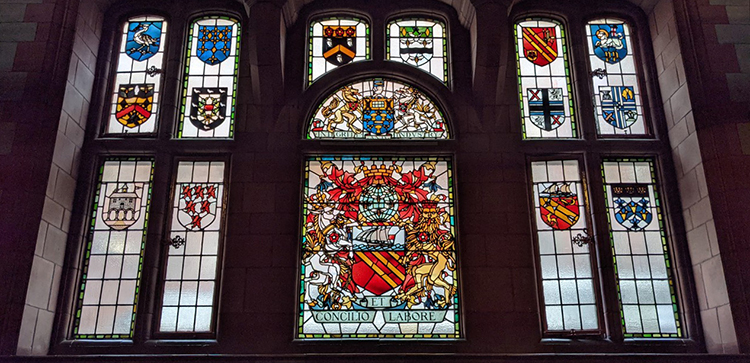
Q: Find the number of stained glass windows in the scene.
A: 12